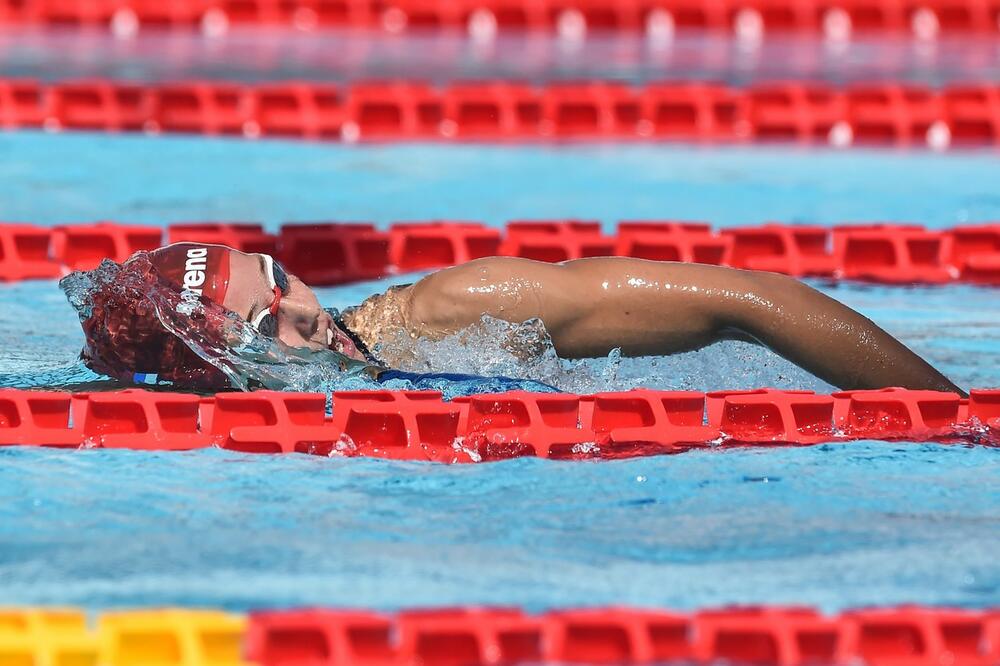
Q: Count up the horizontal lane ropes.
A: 5